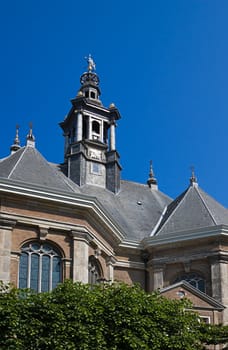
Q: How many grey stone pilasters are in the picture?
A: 5